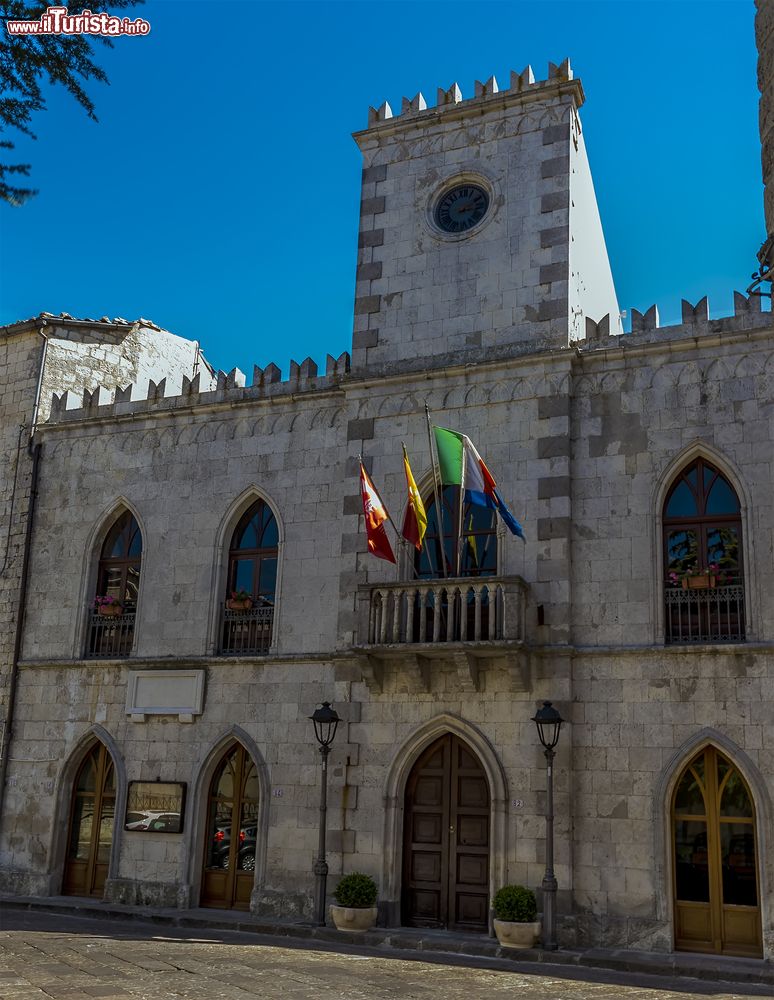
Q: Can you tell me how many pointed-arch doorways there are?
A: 4